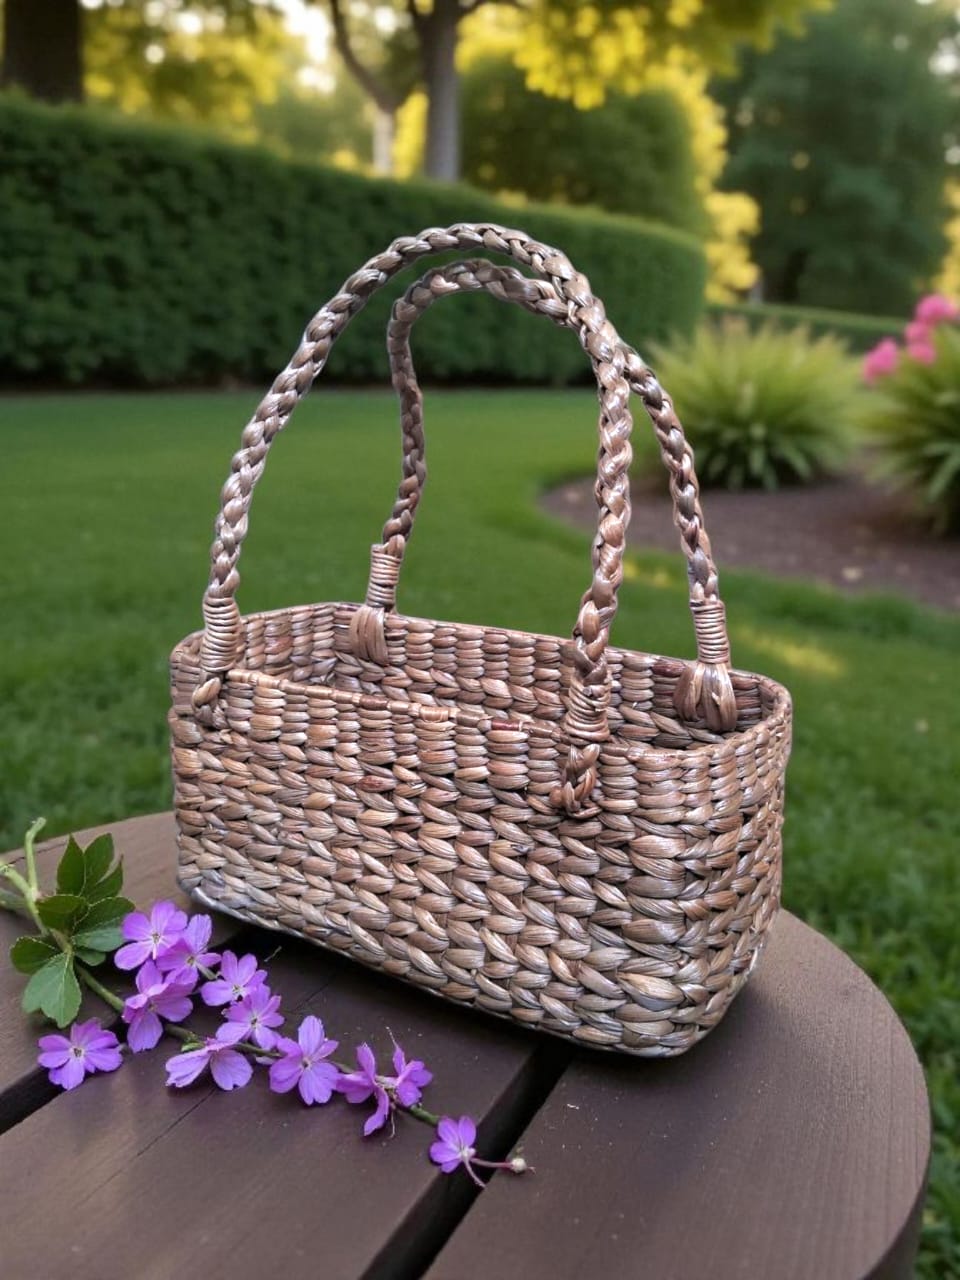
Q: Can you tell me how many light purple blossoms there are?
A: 11